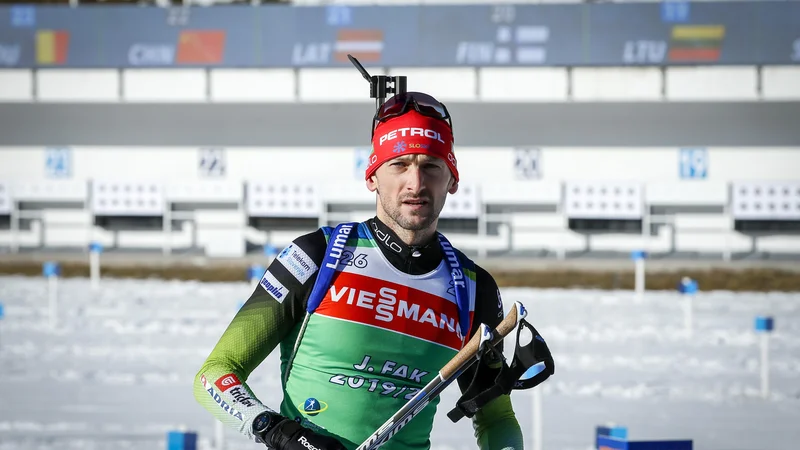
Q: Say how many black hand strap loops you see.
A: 2